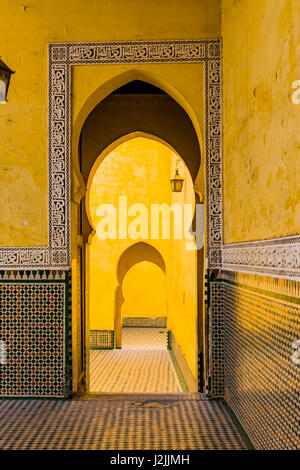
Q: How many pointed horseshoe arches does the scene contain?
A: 3